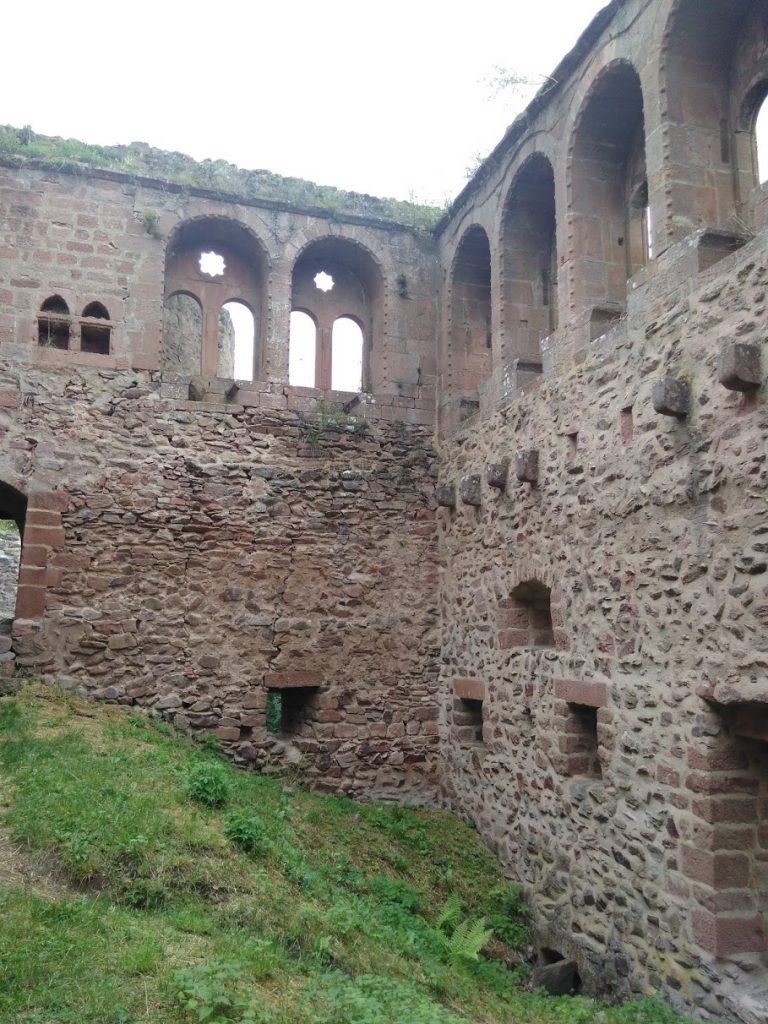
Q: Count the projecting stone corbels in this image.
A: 6